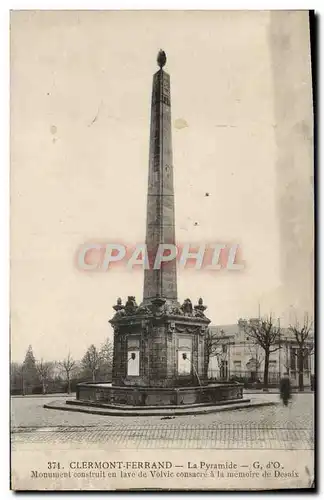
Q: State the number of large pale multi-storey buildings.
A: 1